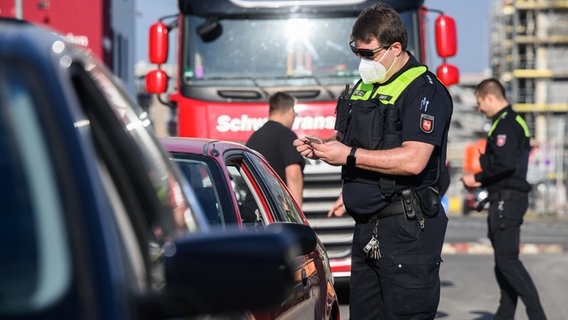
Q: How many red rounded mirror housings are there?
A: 4